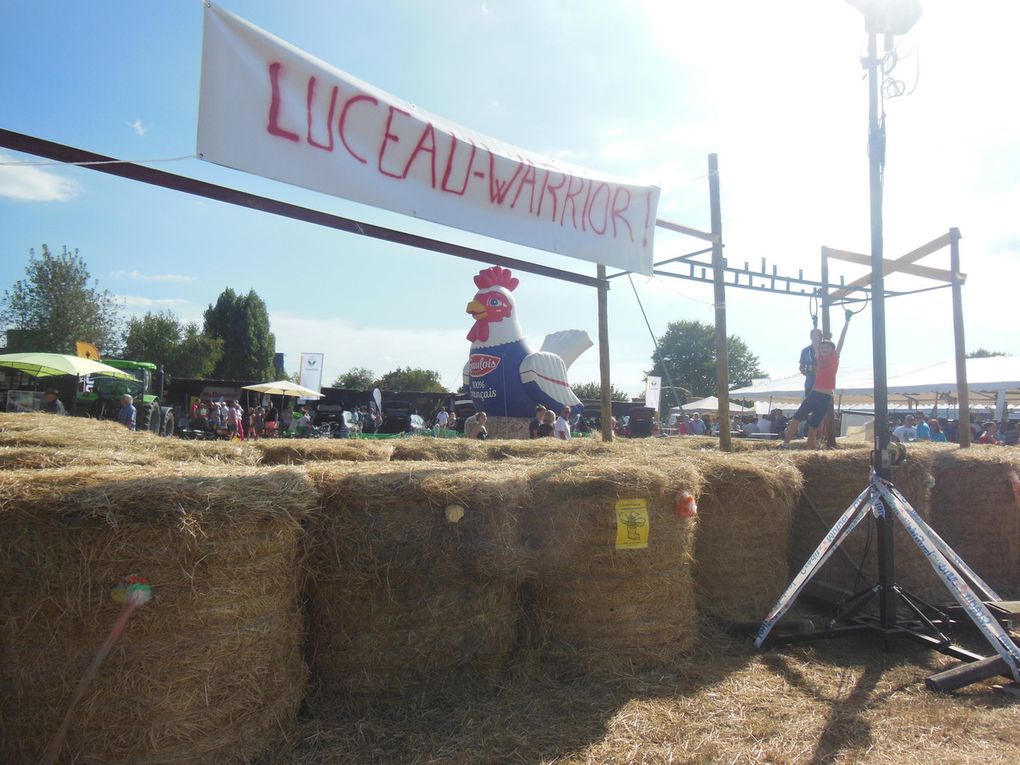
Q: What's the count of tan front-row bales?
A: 6